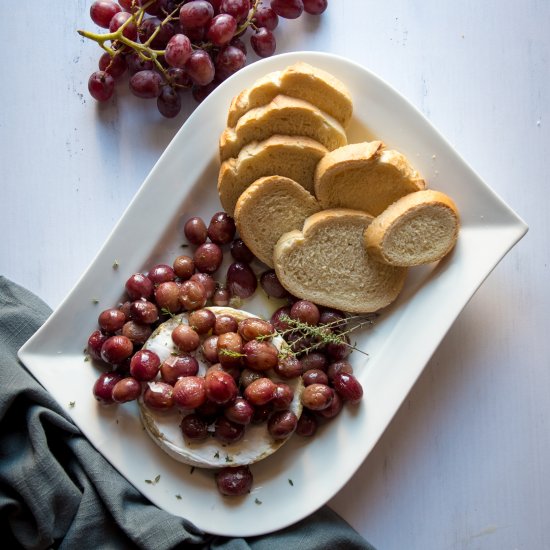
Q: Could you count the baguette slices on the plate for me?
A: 7